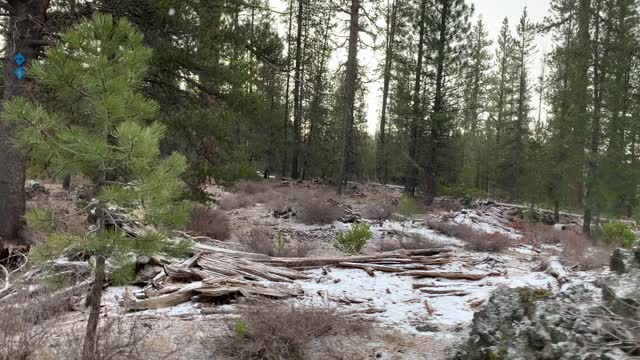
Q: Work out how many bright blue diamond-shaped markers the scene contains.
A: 2